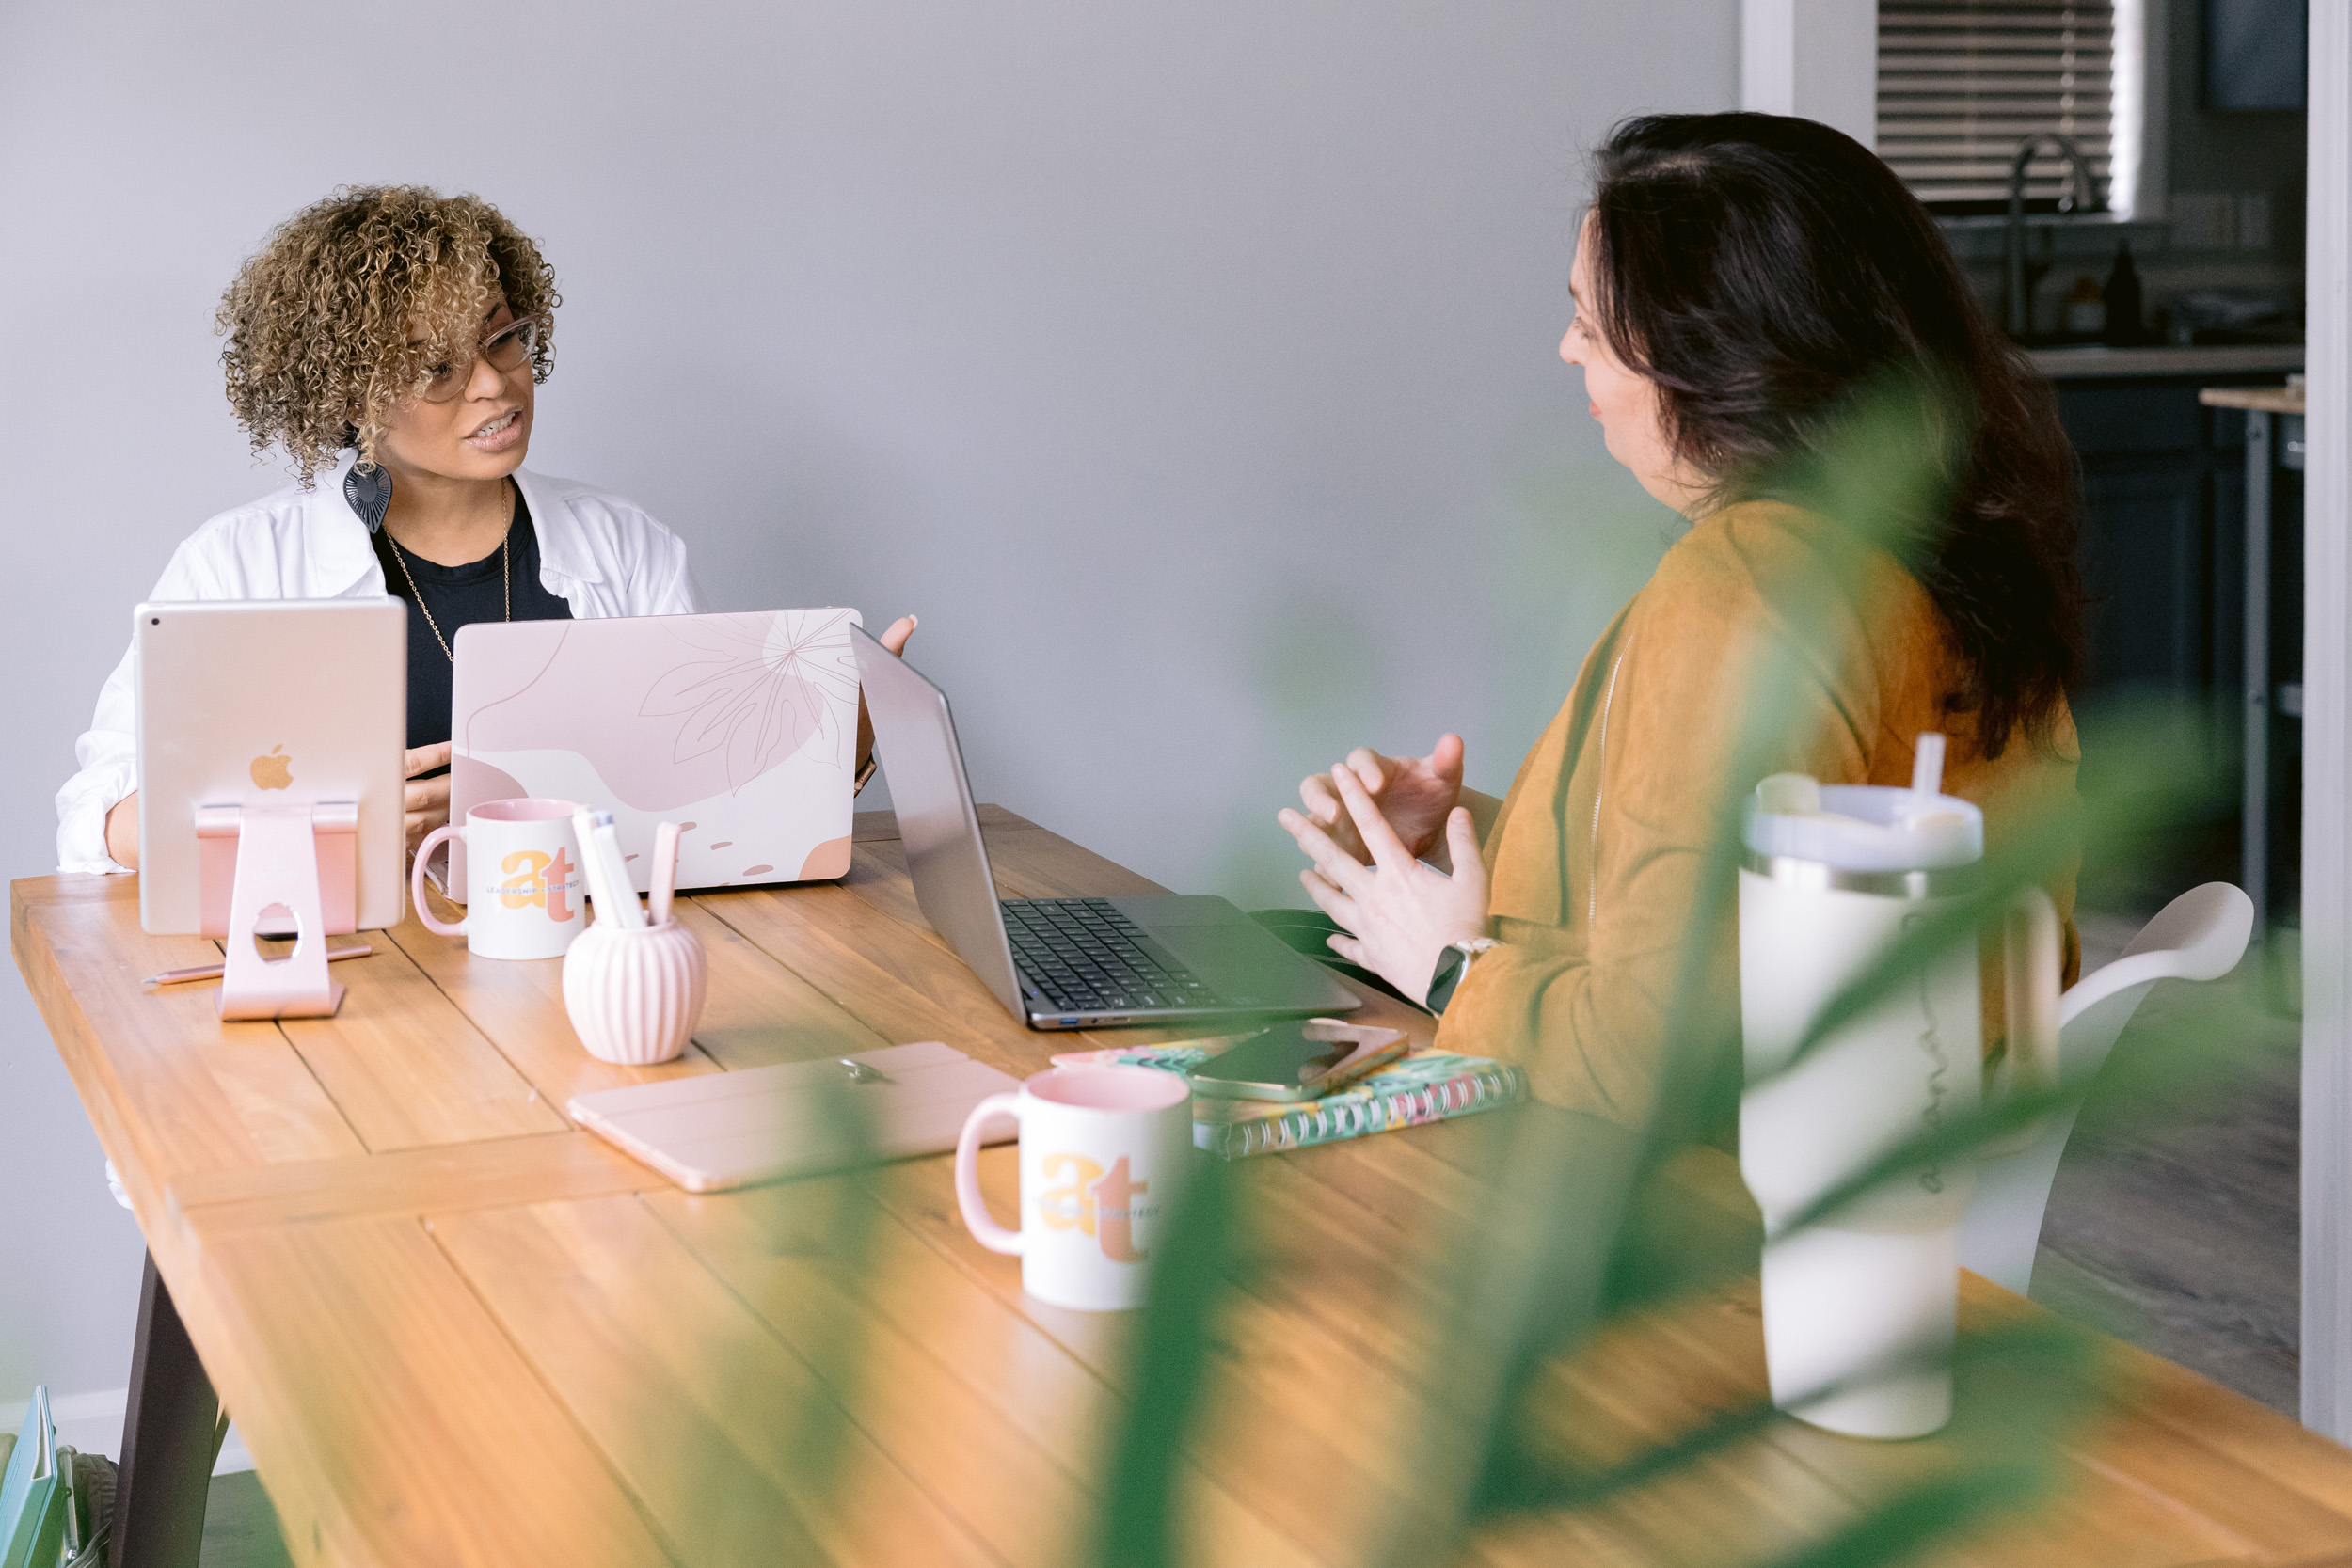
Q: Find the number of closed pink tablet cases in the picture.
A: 1